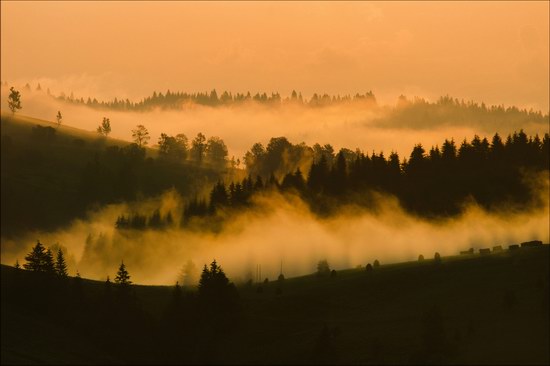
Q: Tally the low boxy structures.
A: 5